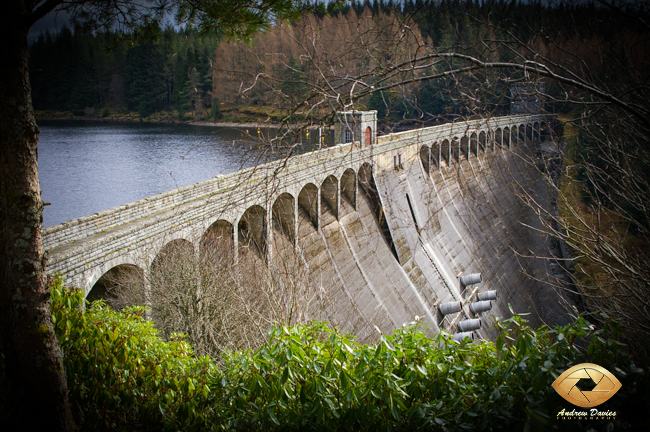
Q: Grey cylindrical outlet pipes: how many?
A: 6